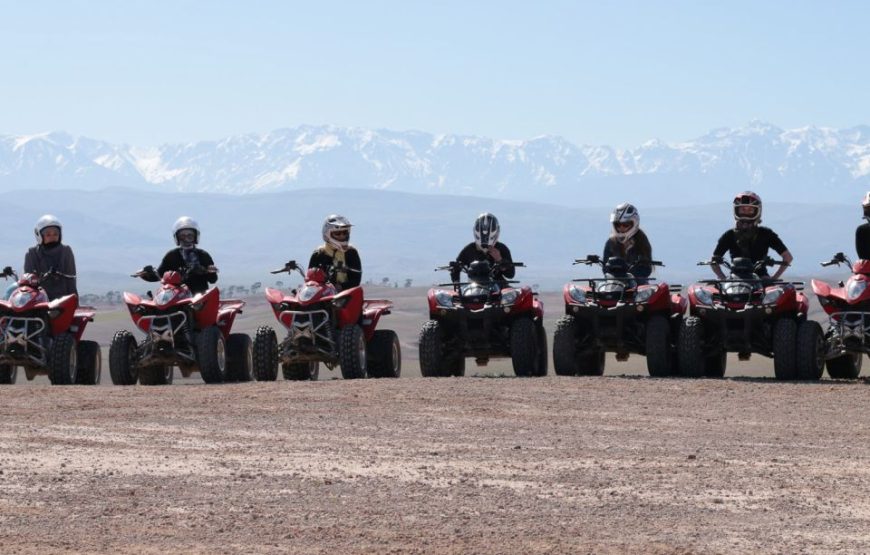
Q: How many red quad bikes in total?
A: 7